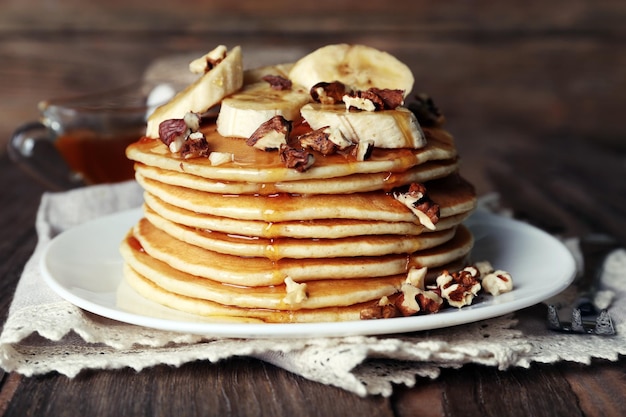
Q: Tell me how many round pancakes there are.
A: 8